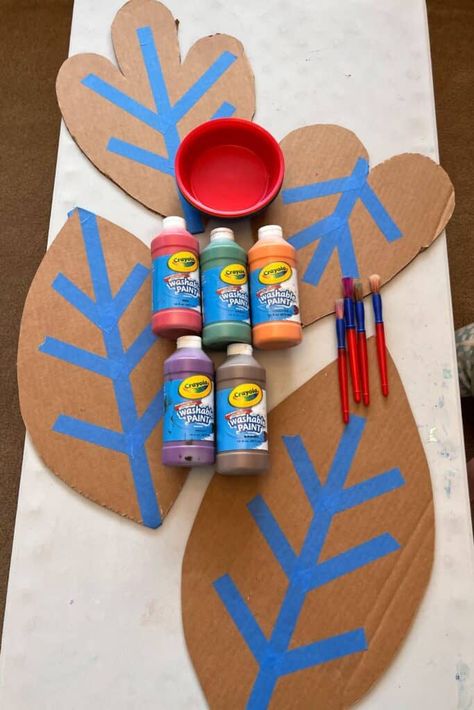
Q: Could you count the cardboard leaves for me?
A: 4